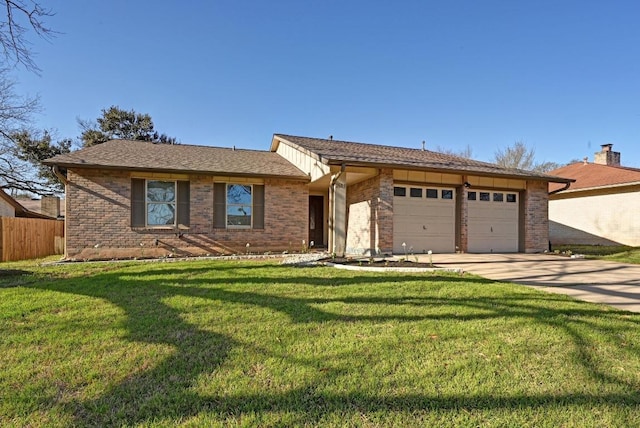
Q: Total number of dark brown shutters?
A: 4